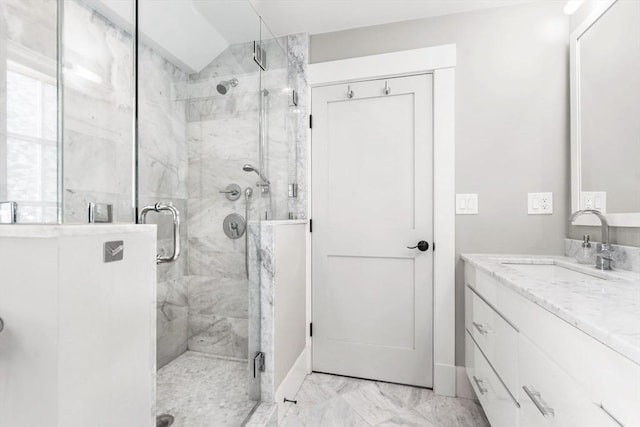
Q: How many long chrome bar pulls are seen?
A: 3